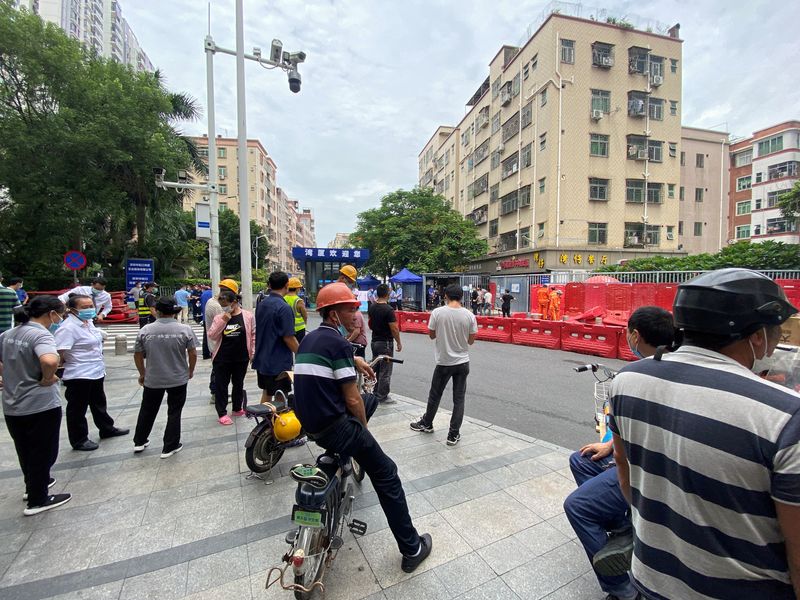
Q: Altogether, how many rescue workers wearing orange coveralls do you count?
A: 3